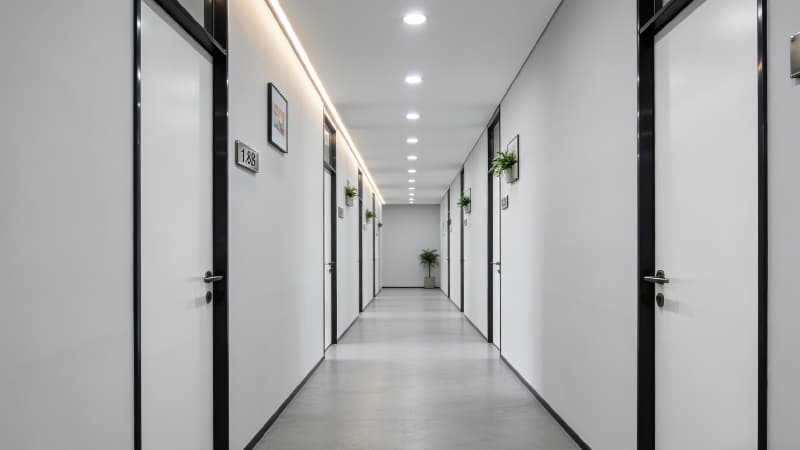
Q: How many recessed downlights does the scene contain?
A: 11